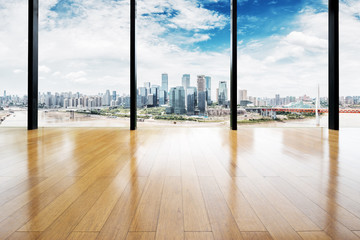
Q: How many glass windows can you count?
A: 5